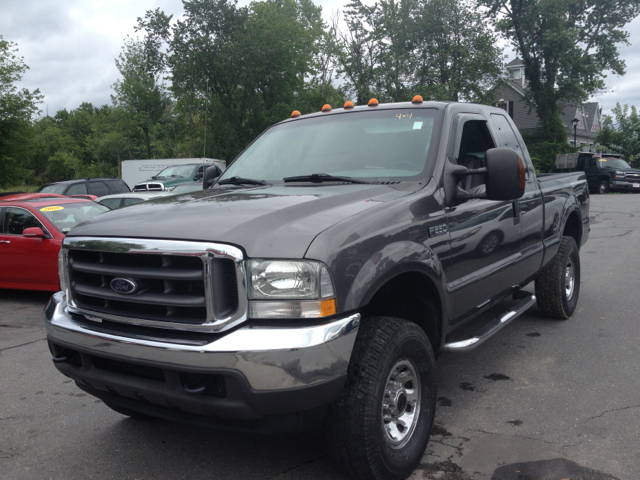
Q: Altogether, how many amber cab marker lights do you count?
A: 5